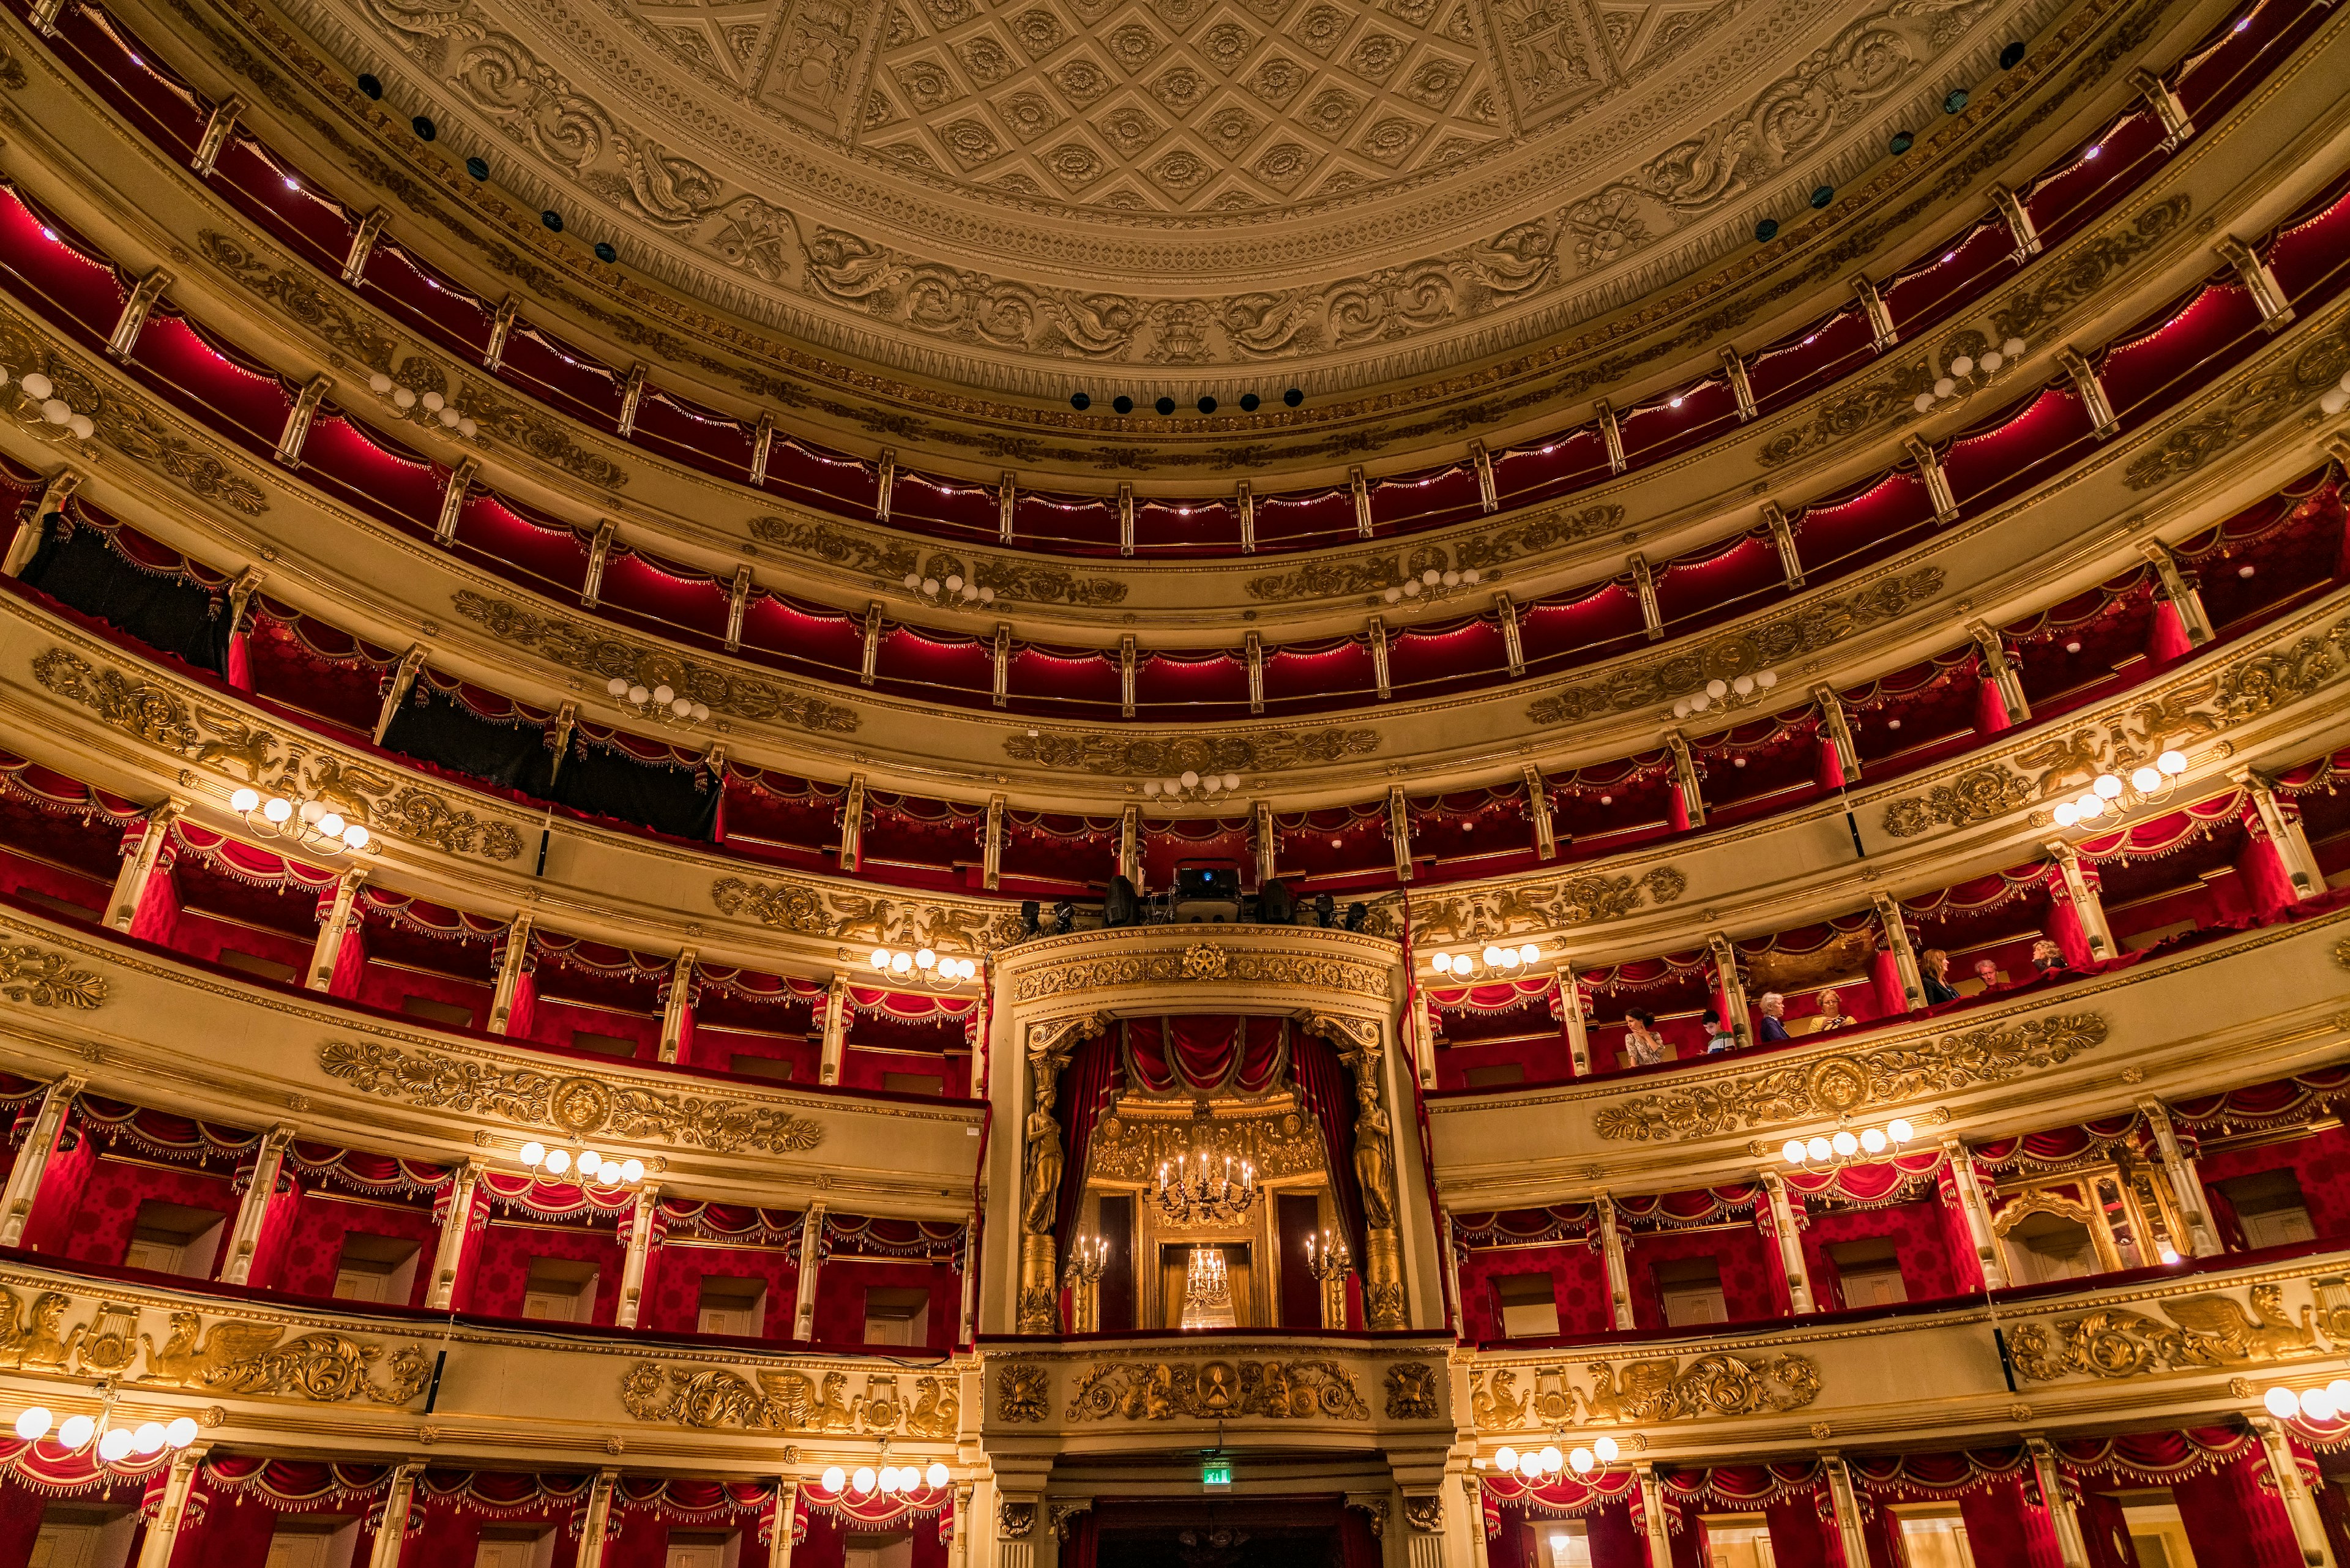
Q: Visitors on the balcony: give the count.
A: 7